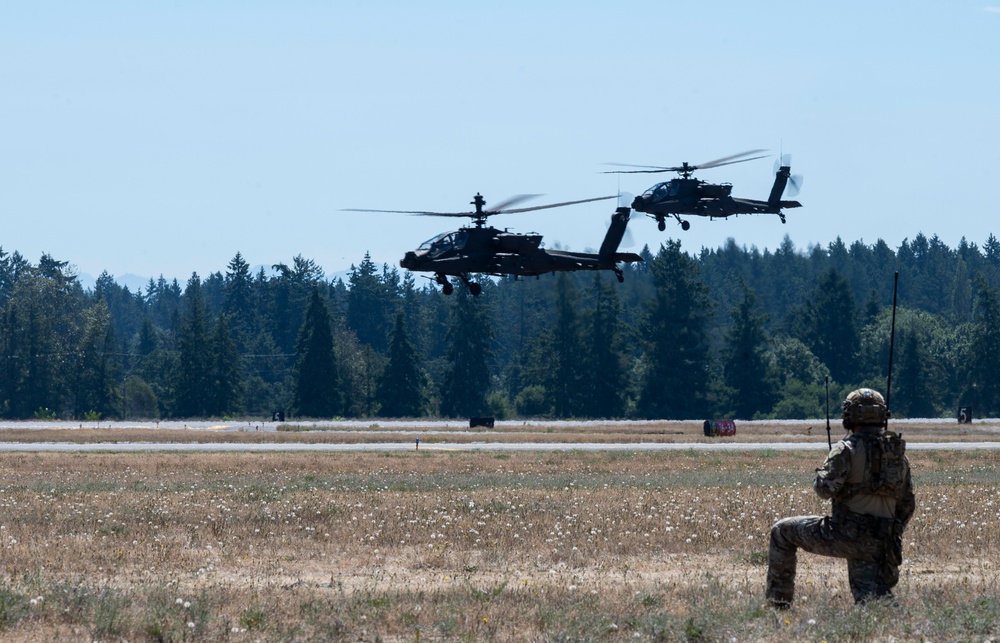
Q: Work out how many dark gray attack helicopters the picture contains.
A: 2